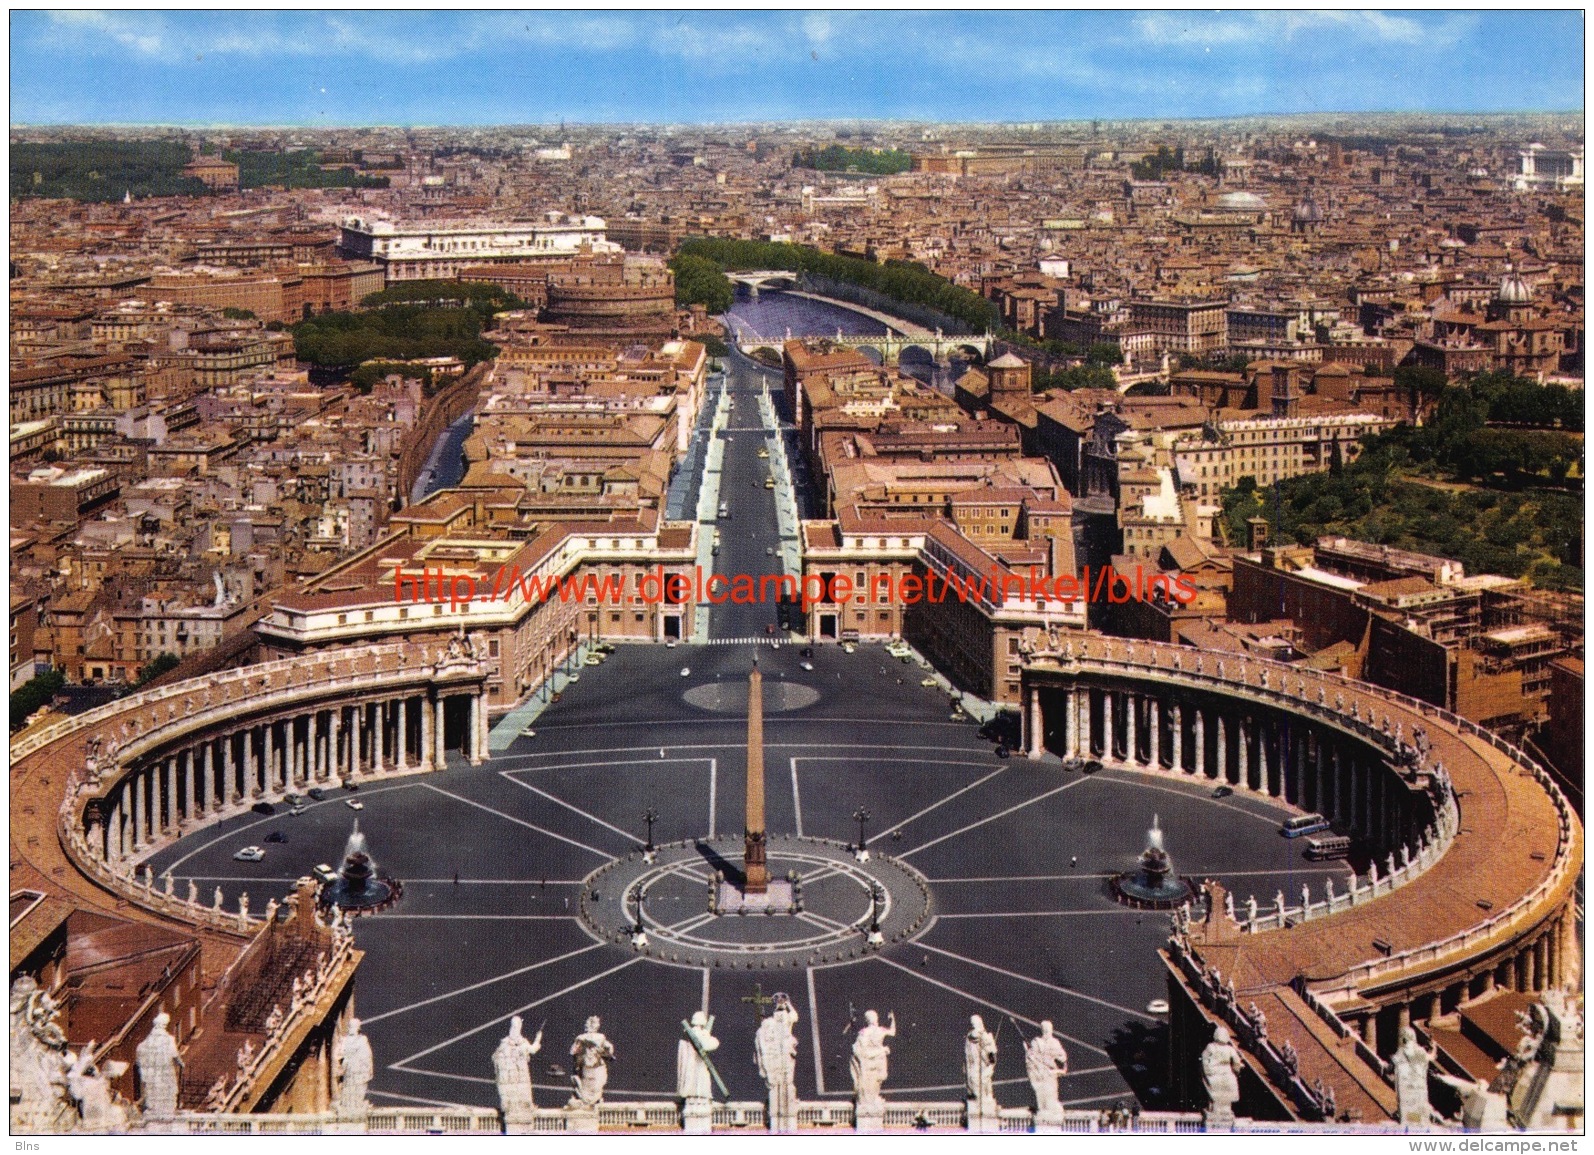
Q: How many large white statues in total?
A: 11